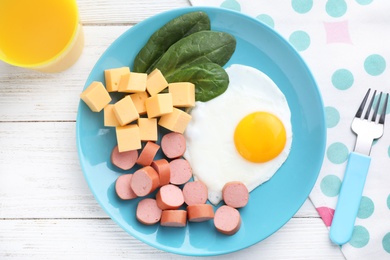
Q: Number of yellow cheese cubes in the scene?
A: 12